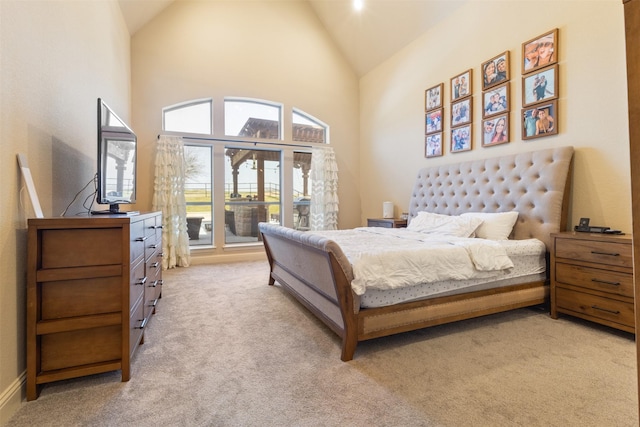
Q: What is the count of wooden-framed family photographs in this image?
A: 12